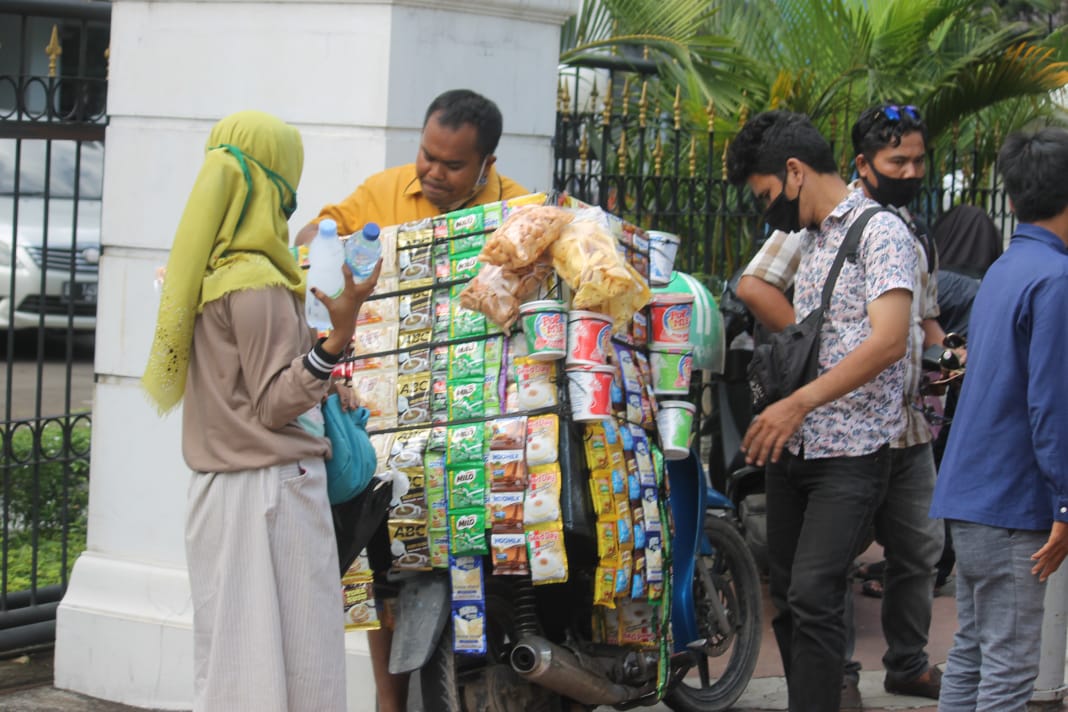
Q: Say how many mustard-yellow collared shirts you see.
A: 1